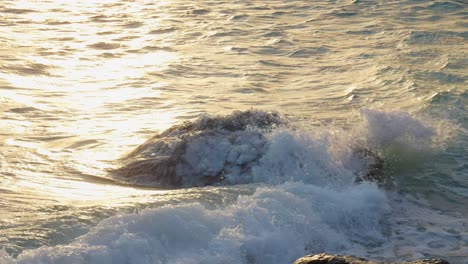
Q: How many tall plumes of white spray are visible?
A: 1